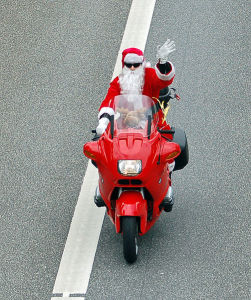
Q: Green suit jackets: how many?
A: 0